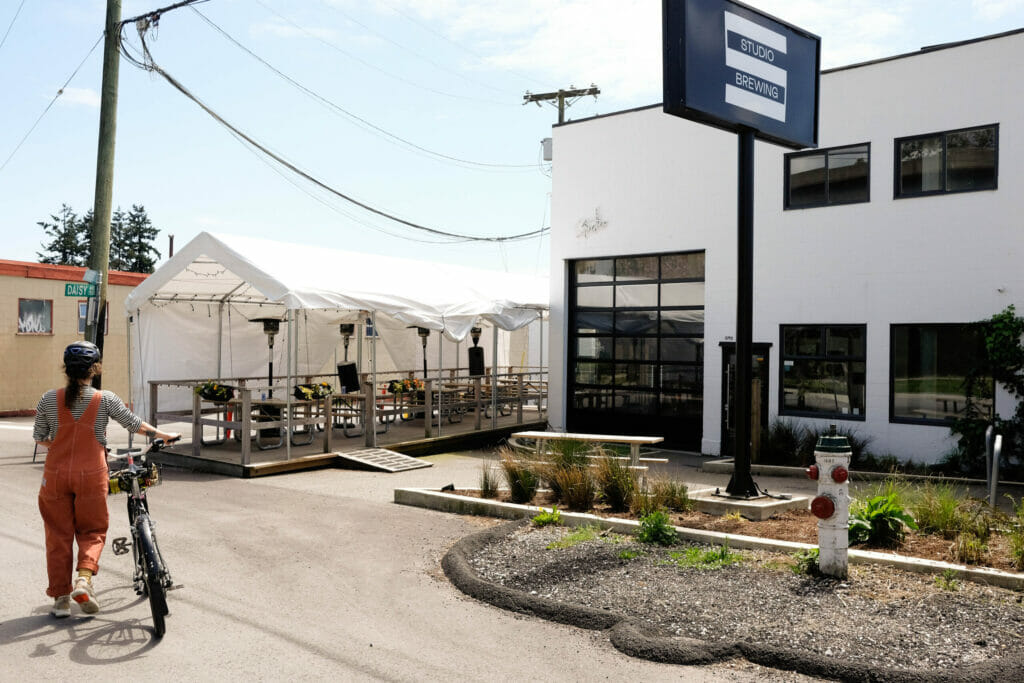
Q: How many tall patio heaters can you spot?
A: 4